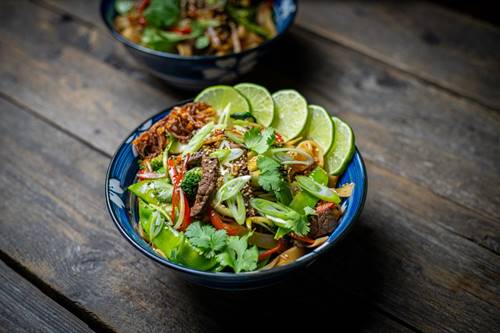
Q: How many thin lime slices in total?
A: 5